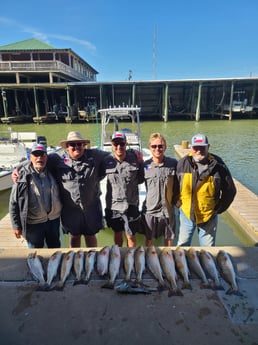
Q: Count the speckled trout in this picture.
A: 15